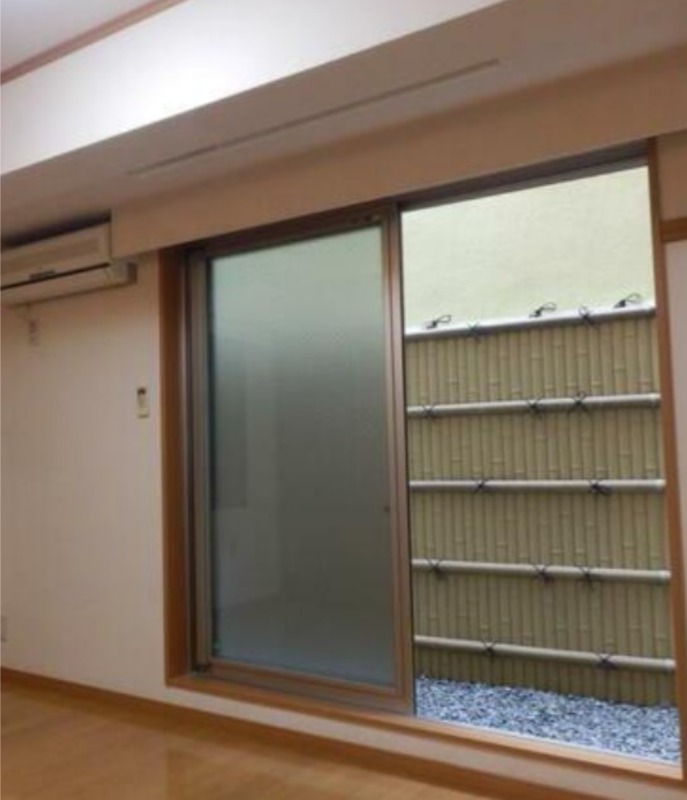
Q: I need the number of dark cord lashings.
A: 15